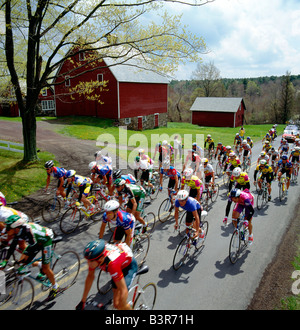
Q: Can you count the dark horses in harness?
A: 0